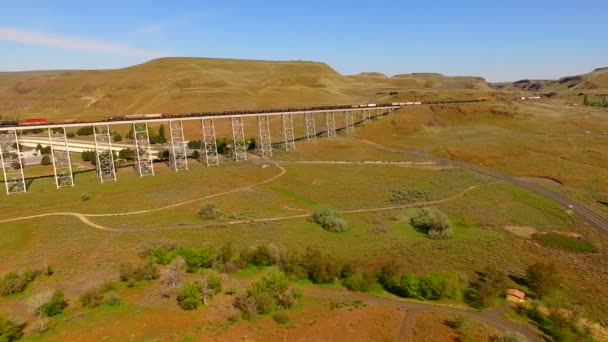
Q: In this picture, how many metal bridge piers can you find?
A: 15